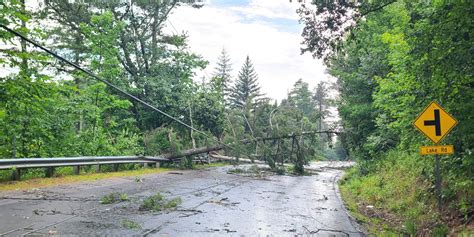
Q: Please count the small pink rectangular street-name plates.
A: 0